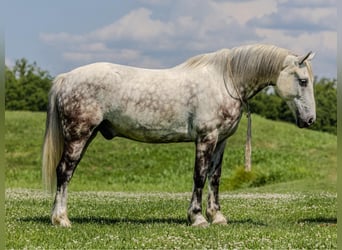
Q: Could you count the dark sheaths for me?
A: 1